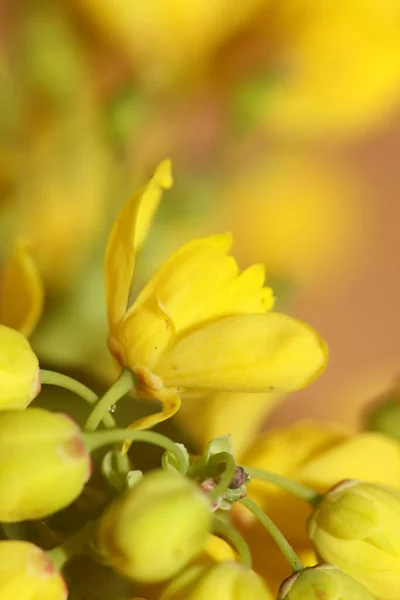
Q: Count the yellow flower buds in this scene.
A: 7